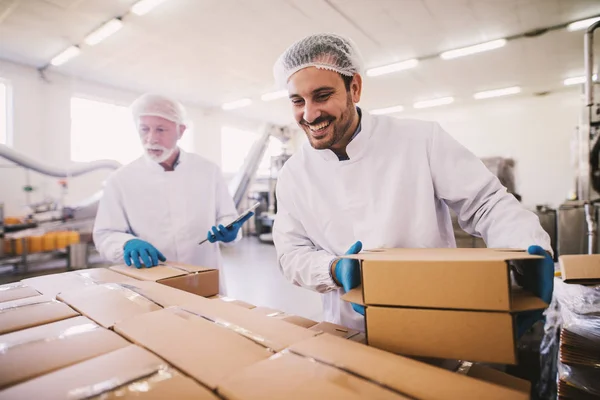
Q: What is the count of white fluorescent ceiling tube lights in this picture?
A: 12